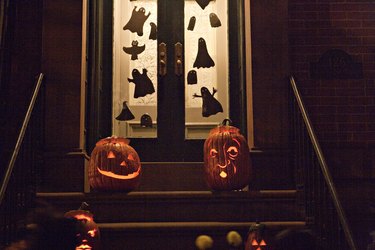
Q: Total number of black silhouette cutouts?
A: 12